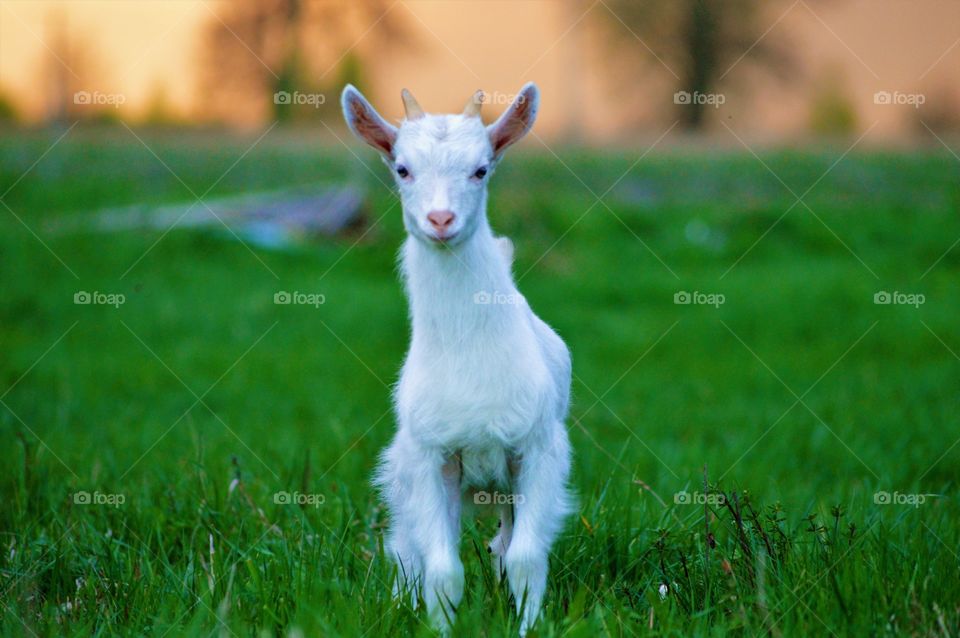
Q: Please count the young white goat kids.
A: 1